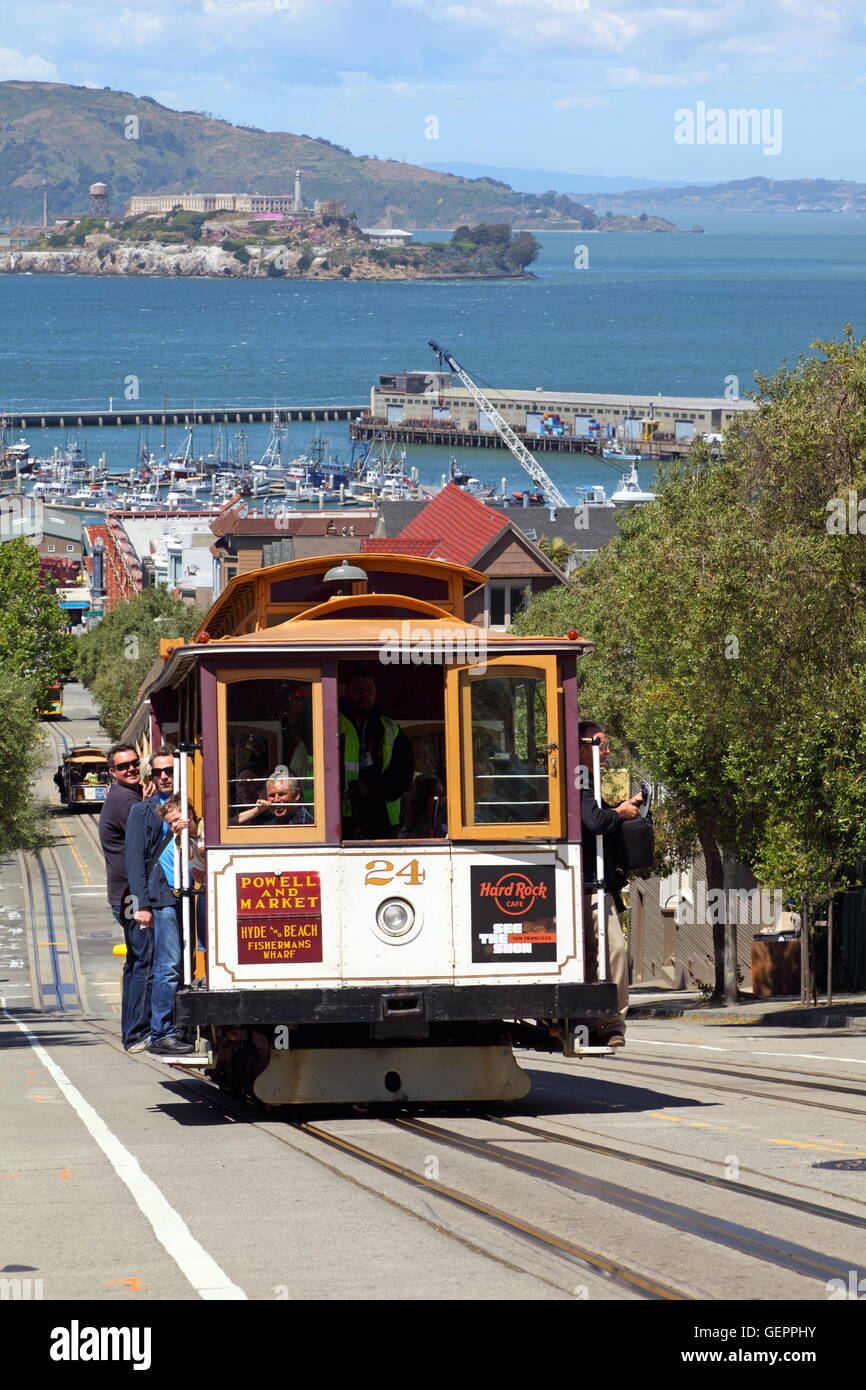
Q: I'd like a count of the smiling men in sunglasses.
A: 2